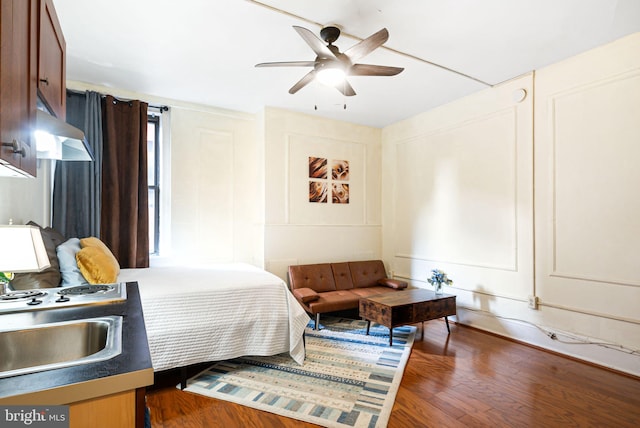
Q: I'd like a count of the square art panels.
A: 4